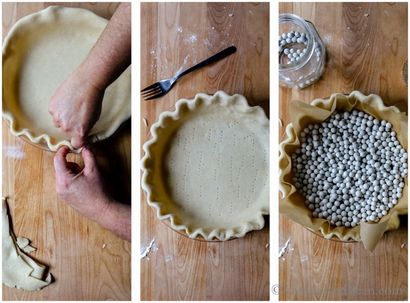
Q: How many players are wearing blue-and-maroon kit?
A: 0